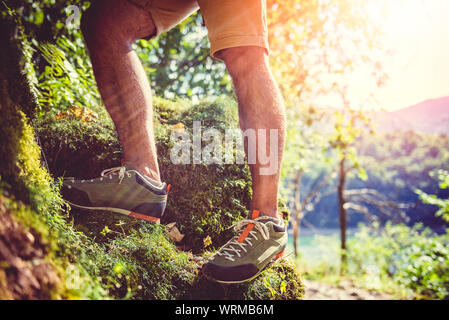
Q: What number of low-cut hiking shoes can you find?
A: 2